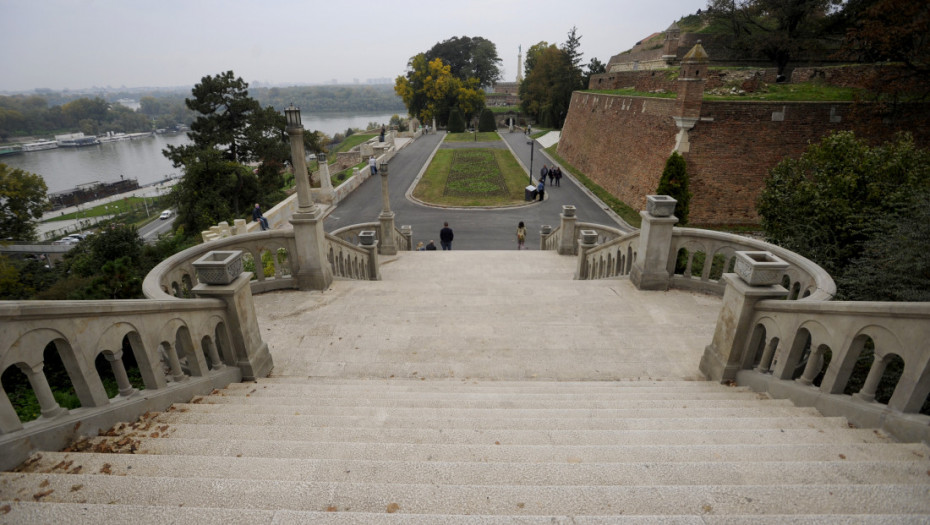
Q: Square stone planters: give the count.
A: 8